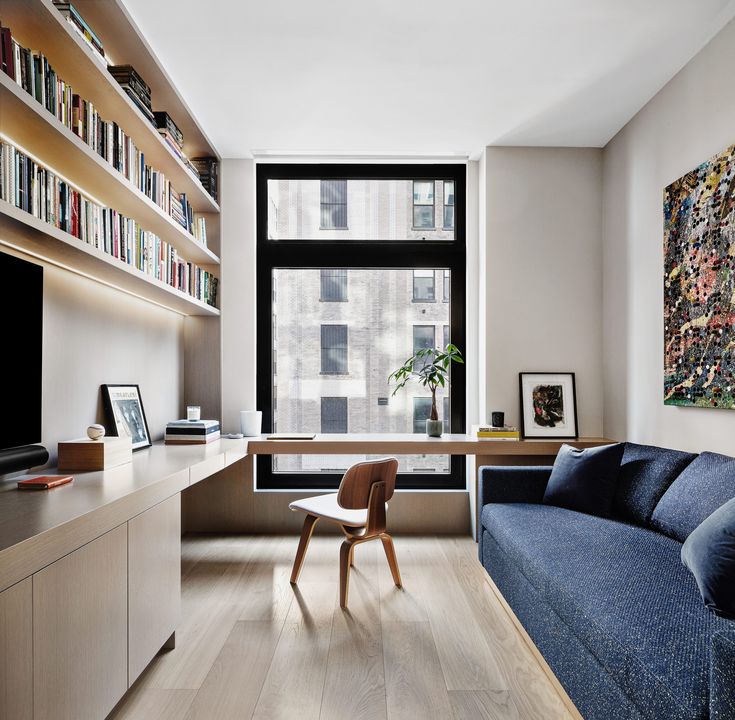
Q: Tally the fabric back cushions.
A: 2